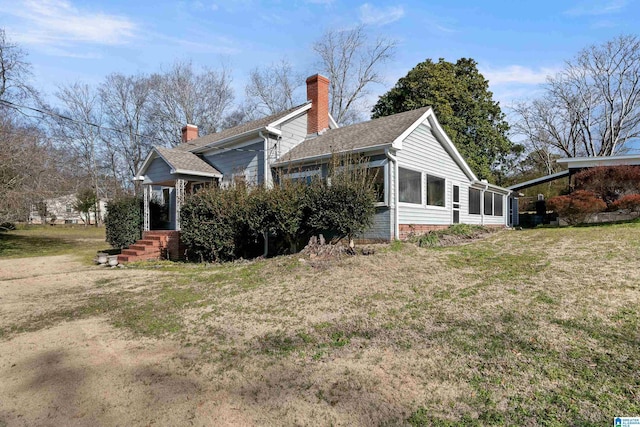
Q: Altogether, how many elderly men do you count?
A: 0